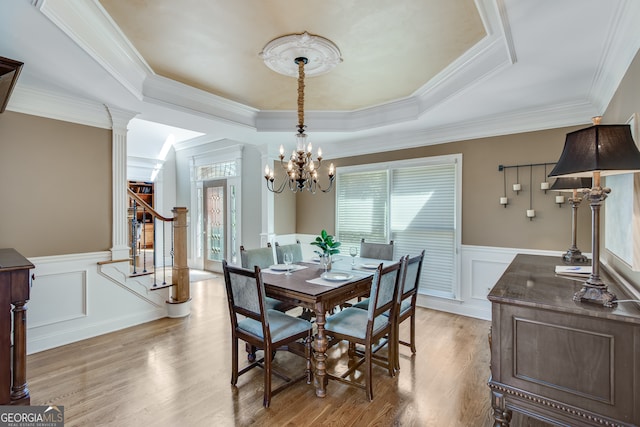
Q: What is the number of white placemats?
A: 4